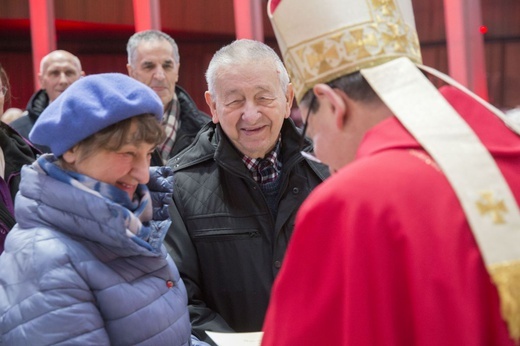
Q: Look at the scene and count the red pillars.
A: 4